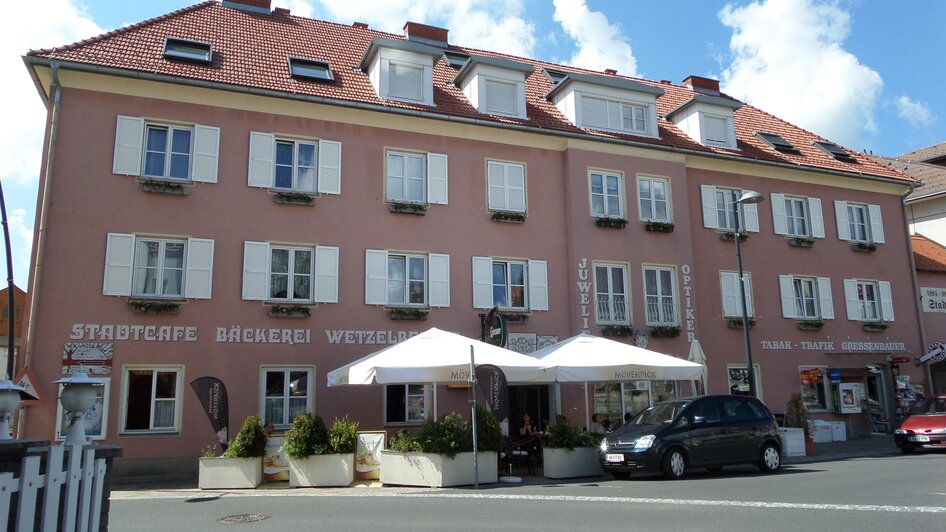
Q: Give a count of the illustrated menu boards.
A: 2